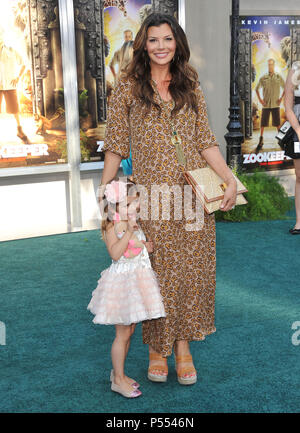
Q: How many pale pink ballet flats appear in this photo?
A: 2